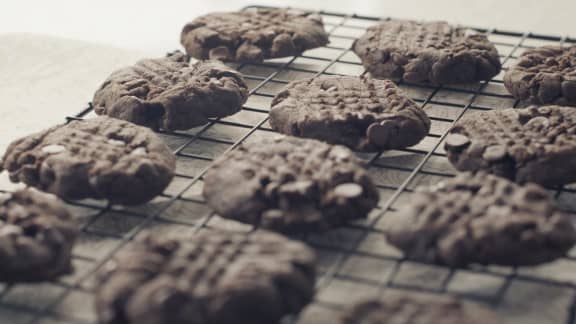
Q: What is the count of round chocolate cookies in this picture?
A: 12